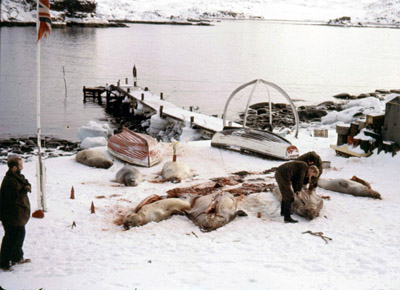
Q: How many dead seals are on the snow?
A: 7